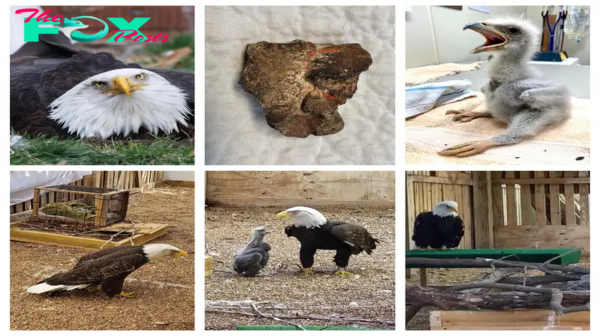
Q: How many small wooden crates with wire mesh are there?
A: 1